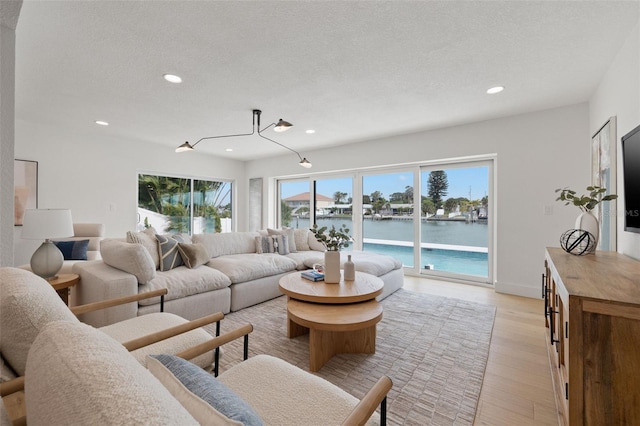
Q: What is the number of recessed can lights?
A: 5